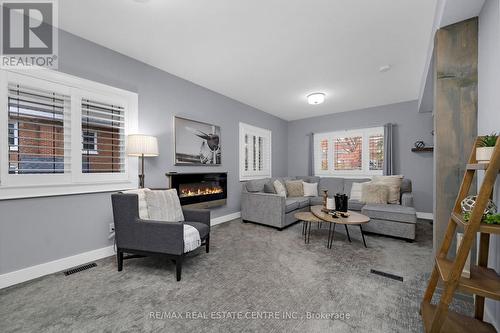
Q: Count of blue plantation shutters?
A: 0